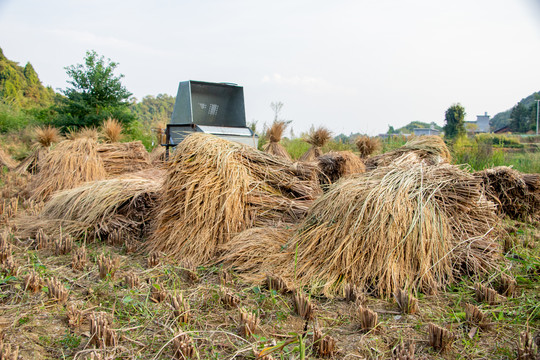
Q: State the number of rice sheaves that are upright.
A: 6